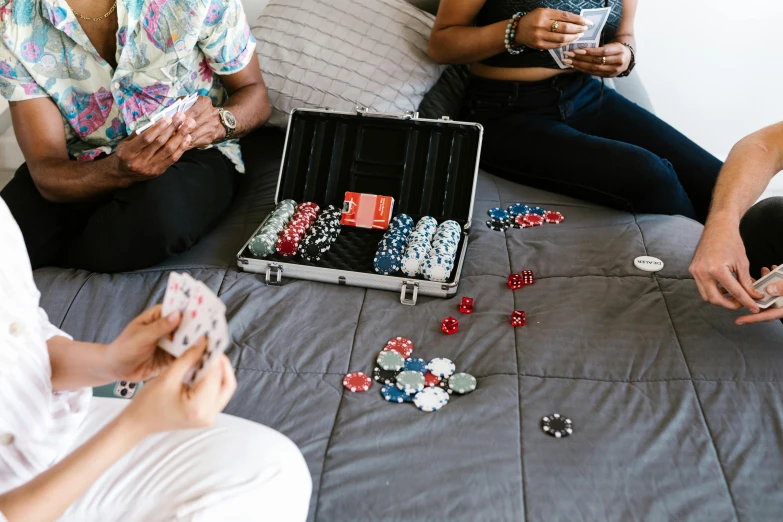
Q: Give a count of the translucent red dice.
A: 5